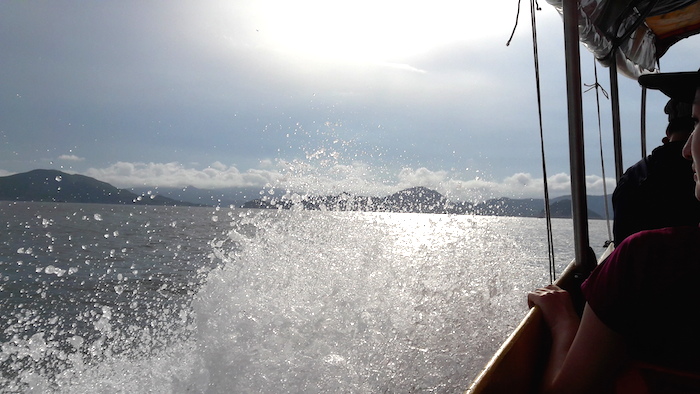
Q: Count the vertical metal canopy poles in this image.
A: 3